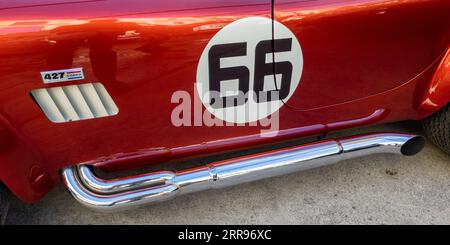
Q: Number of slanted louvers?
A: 5